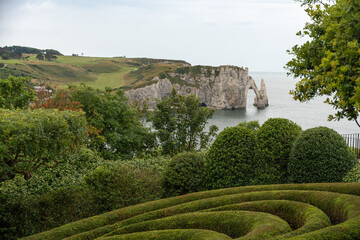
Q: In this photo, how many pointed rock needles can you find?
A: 1